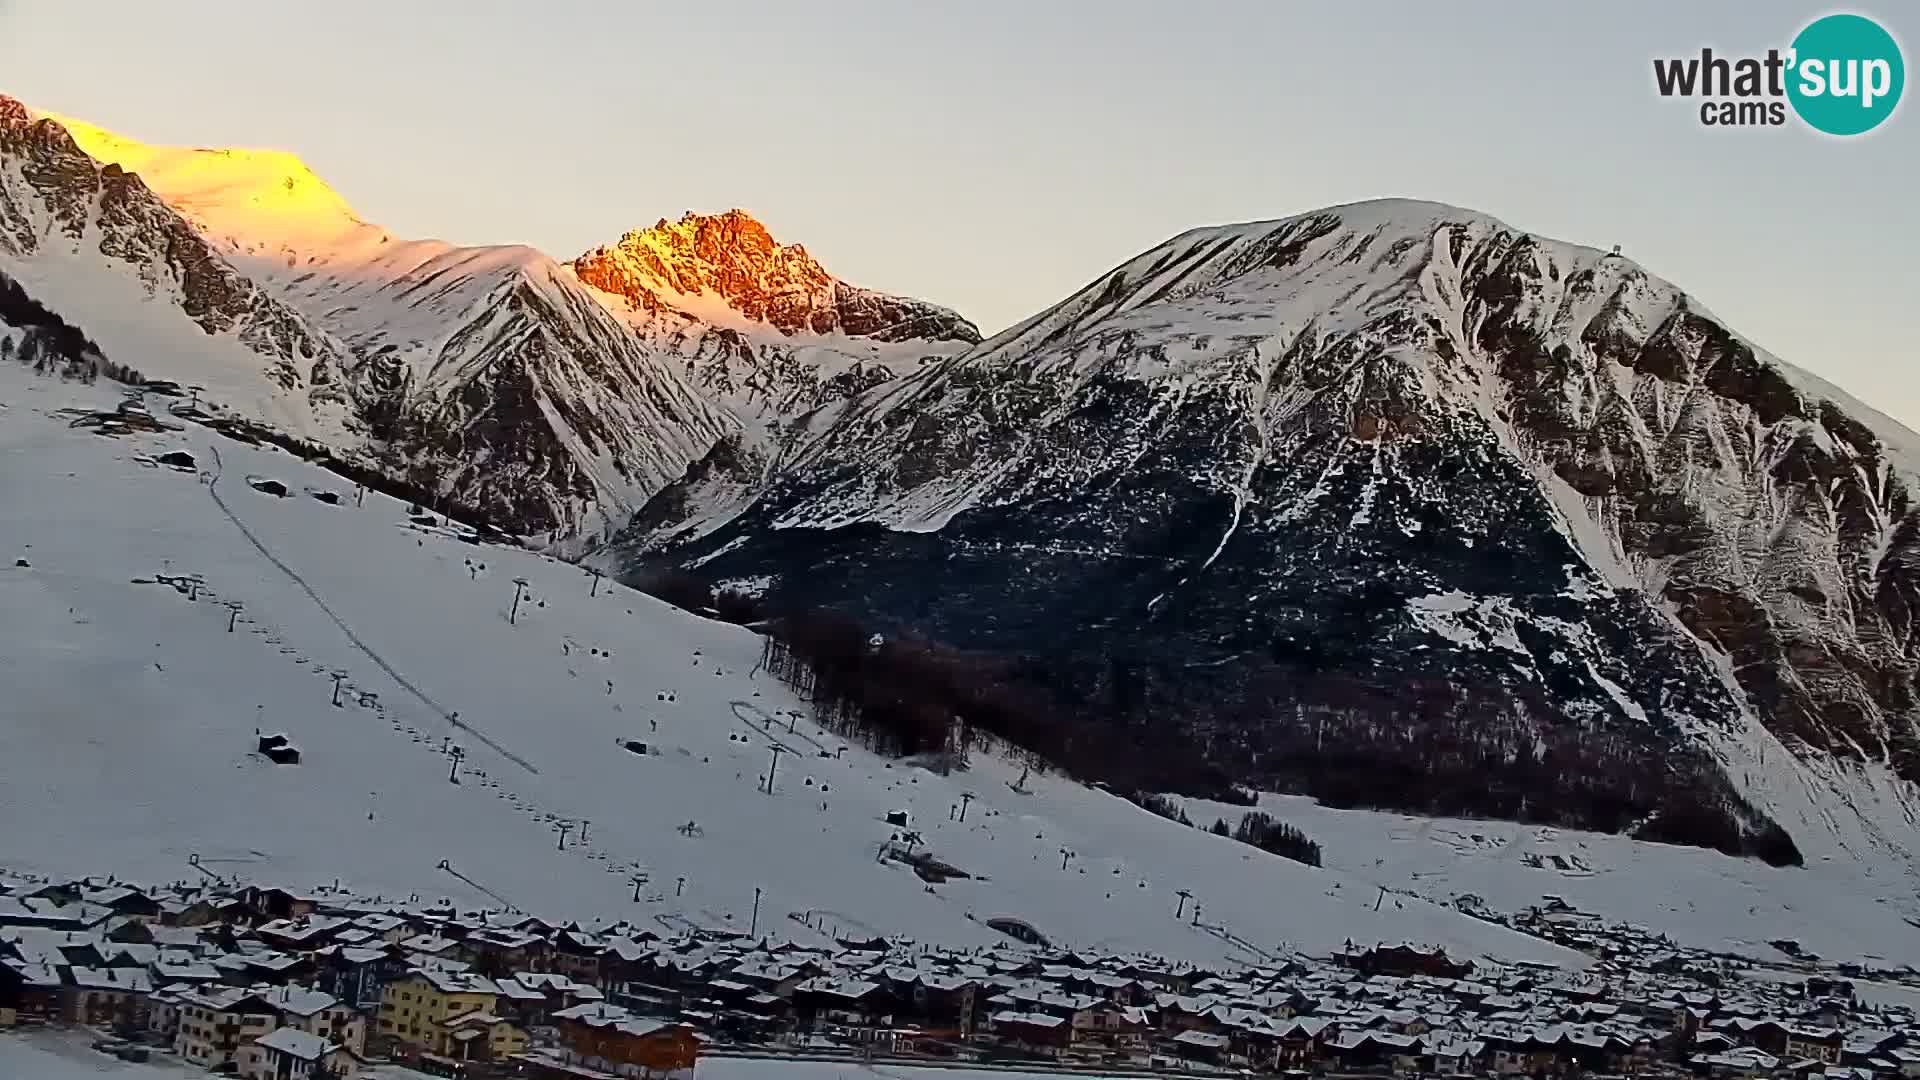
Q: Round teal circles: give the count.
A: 1